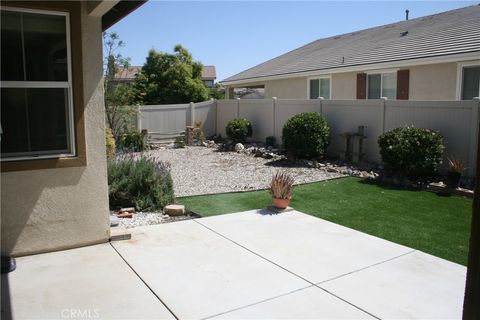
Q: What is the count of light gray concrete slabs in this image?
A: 5